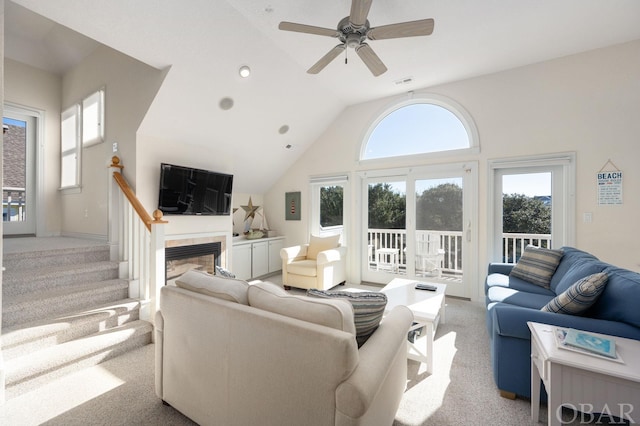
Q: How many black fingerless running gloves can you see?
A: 0